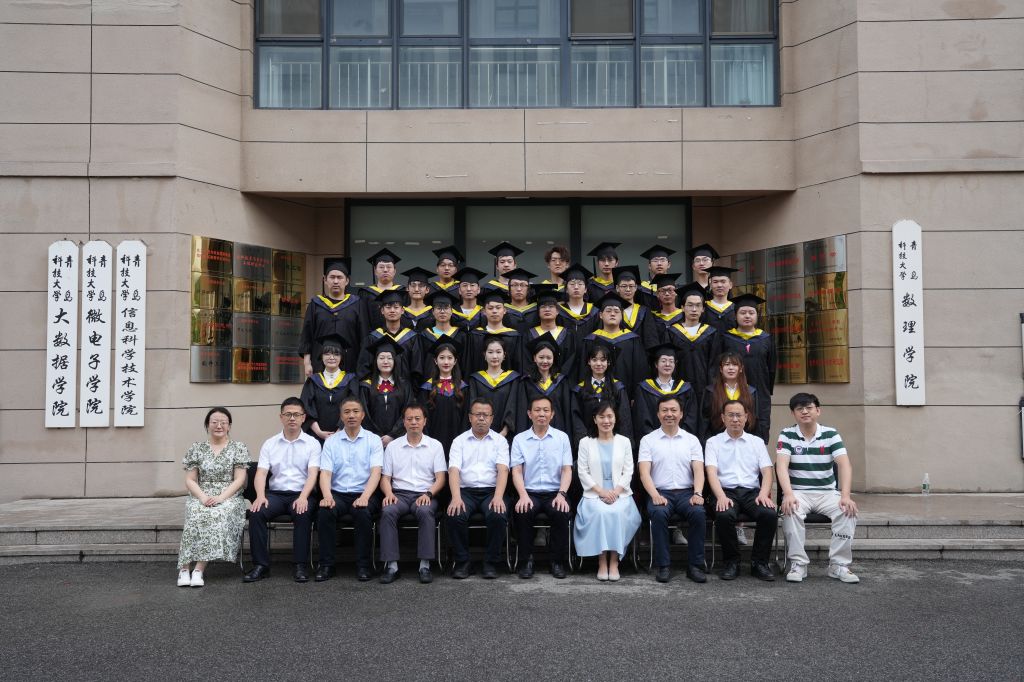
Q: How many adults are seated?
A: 10